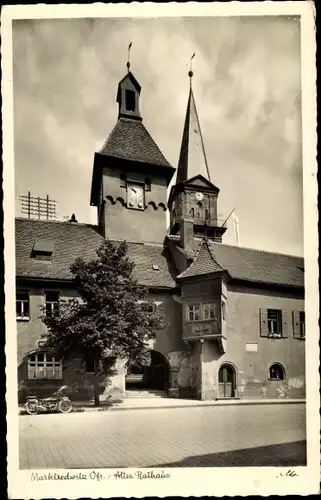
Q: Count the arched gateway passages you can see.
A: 1